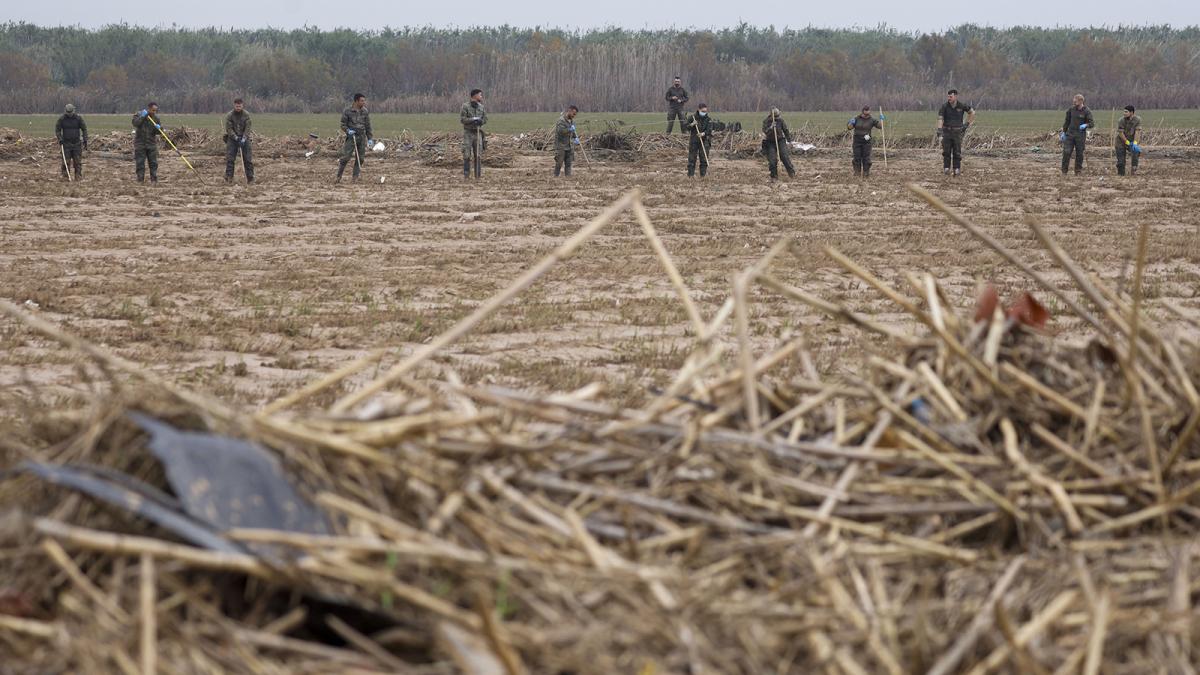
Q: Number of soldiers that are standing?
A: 13